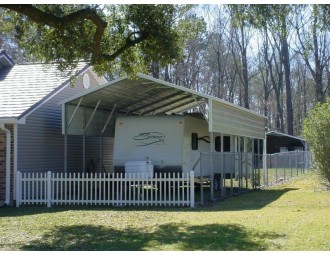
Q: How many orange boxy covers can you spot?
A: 0